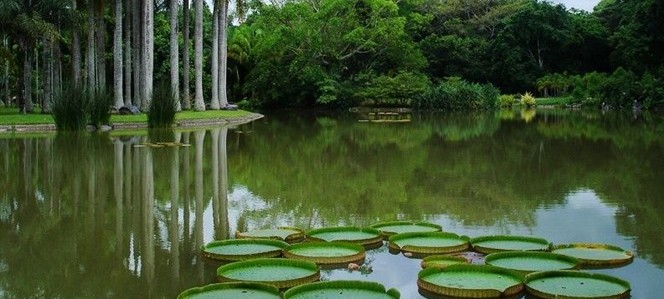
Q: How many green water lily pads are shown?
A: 15